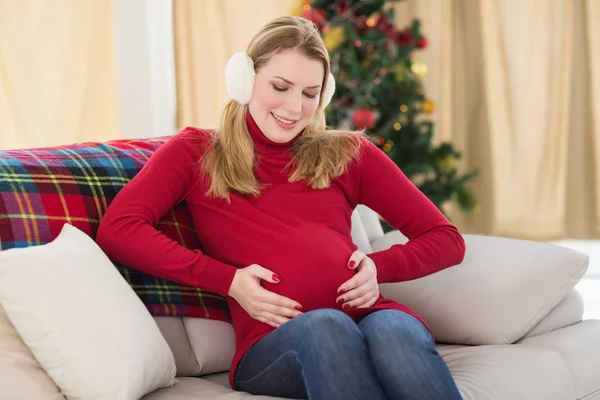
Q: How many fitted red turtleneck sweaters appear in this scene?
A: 1